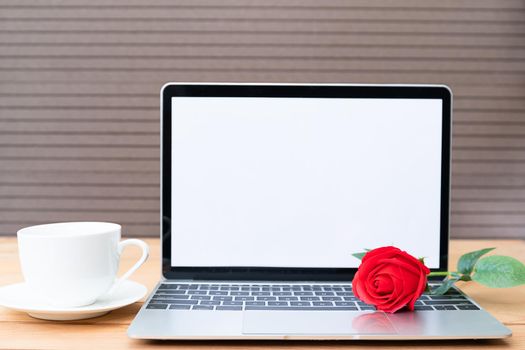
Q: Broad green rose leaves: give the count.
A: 3